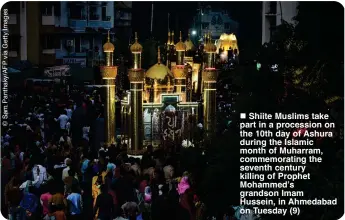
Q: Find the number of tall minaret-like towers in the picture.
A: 4